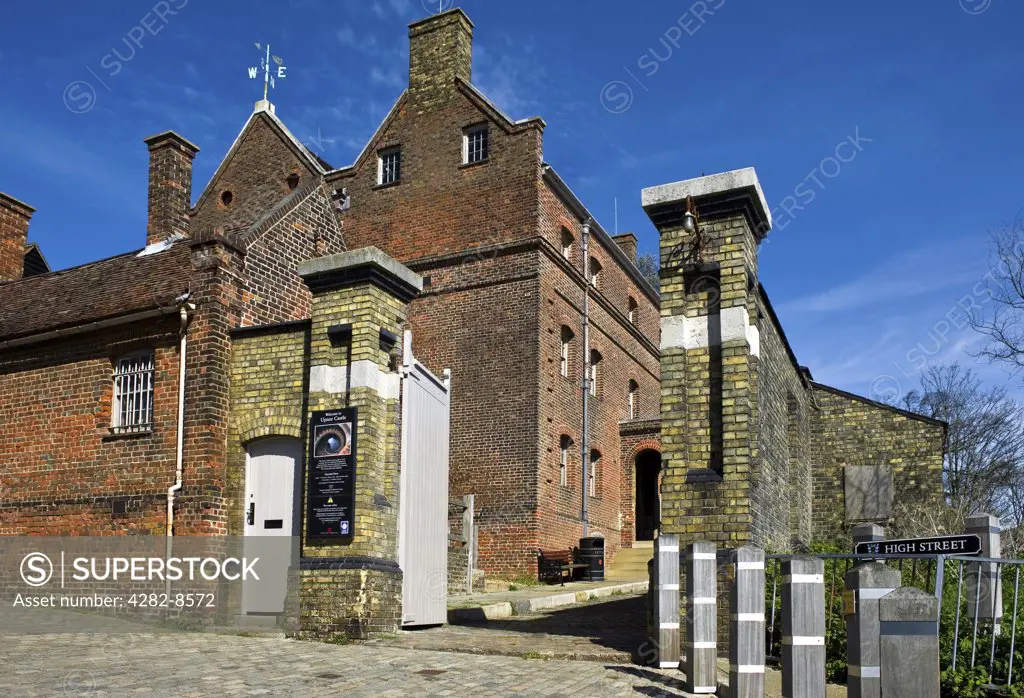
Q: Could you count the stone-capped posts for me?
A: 2